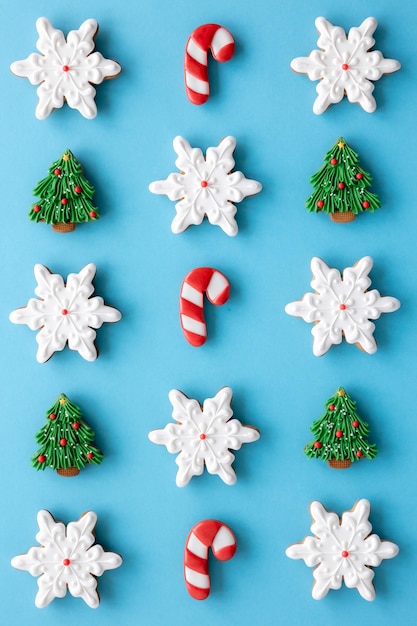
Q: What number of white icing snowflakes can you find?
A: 8